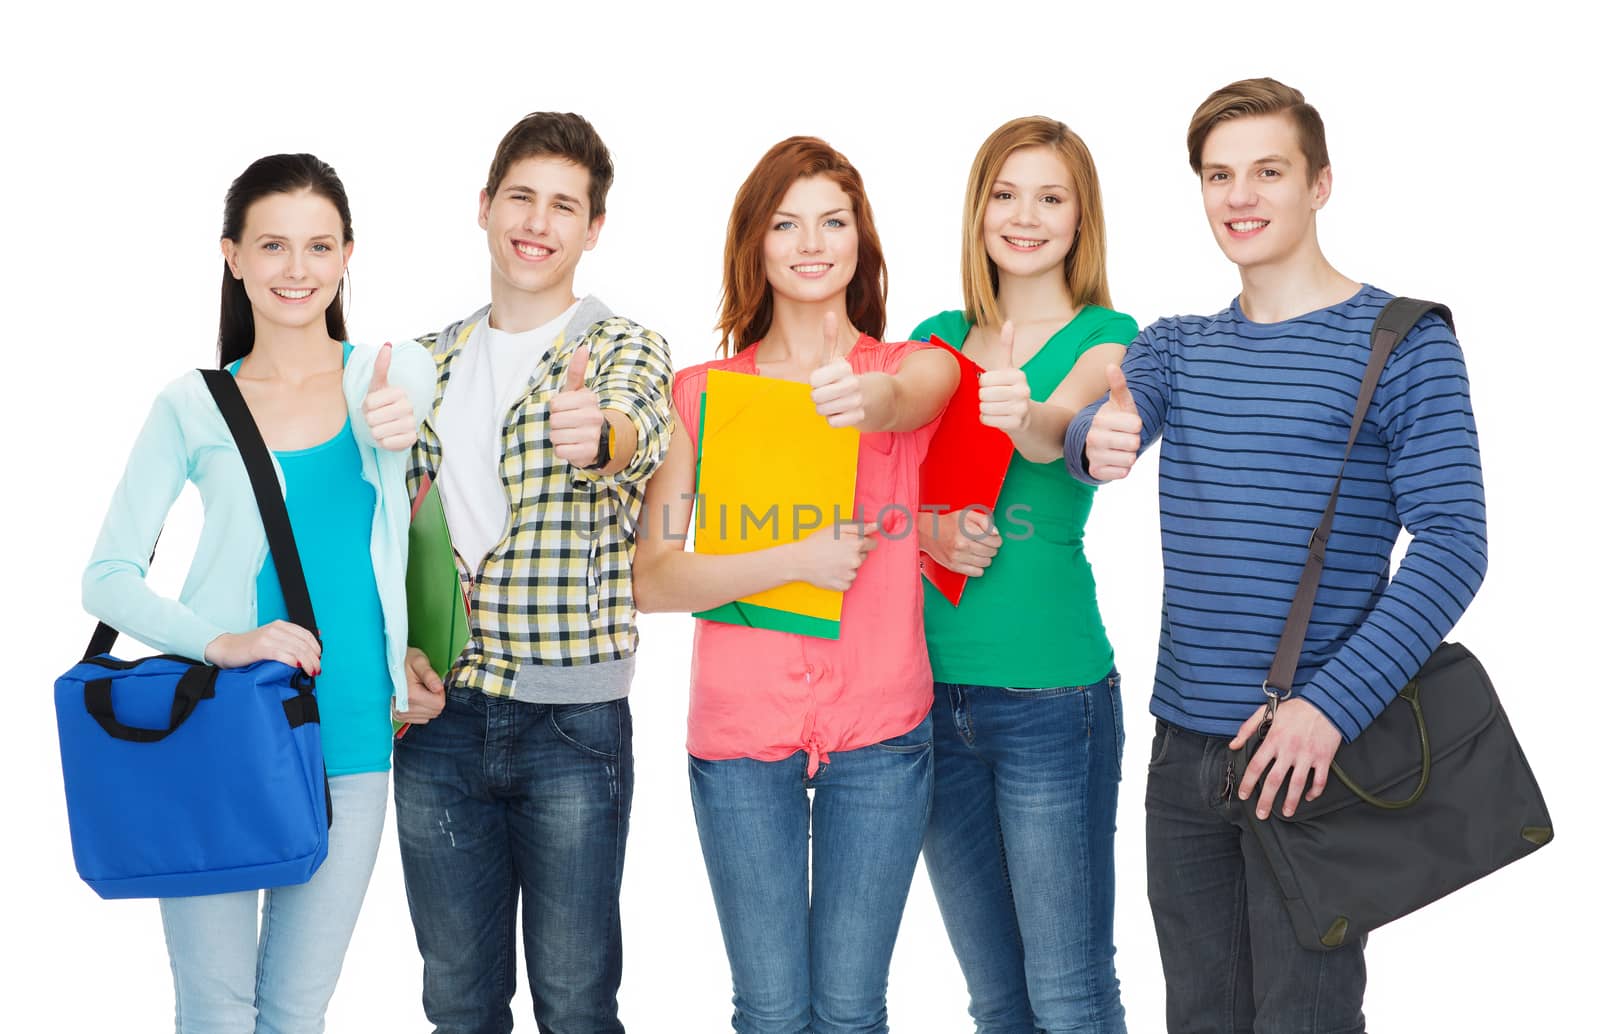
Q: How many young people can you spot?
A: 5